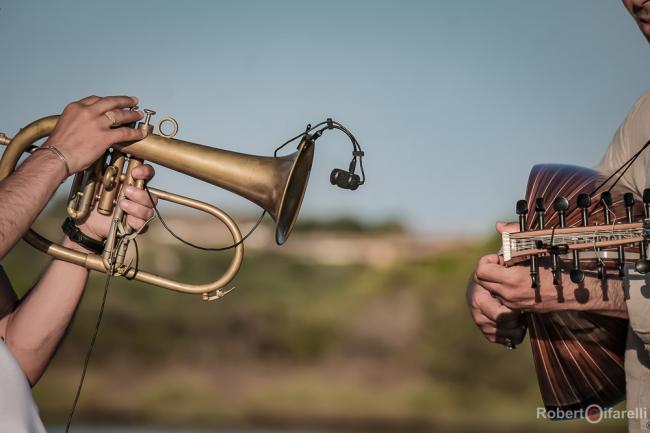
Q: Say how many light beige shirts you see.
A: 1